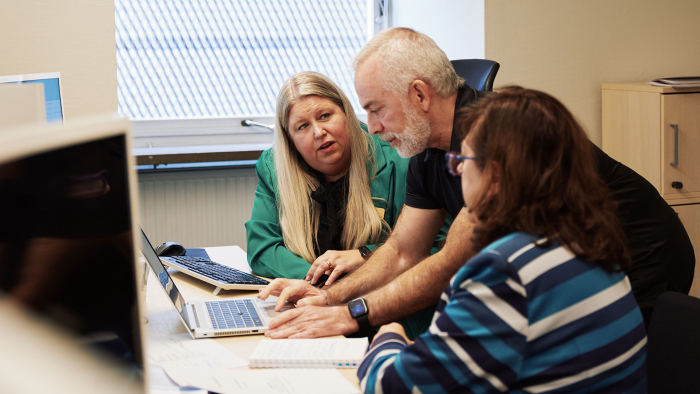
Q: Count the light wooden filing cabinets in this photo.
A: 1